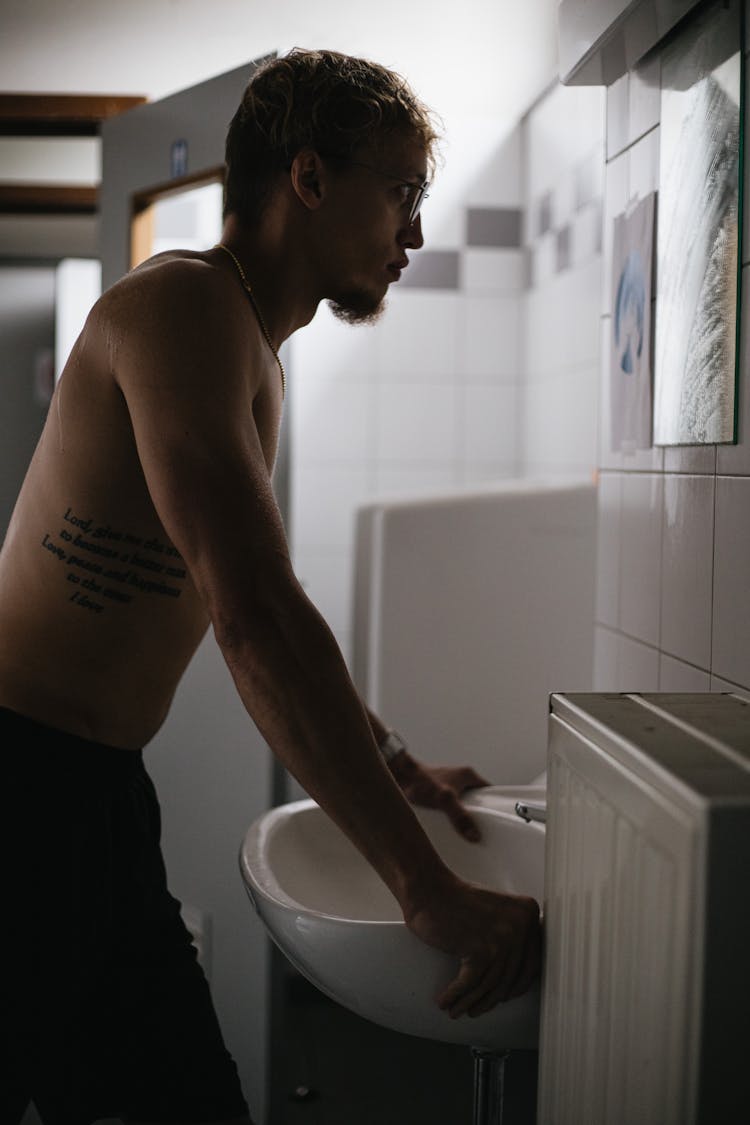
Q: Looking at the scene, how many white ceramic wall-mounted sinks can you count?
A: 1